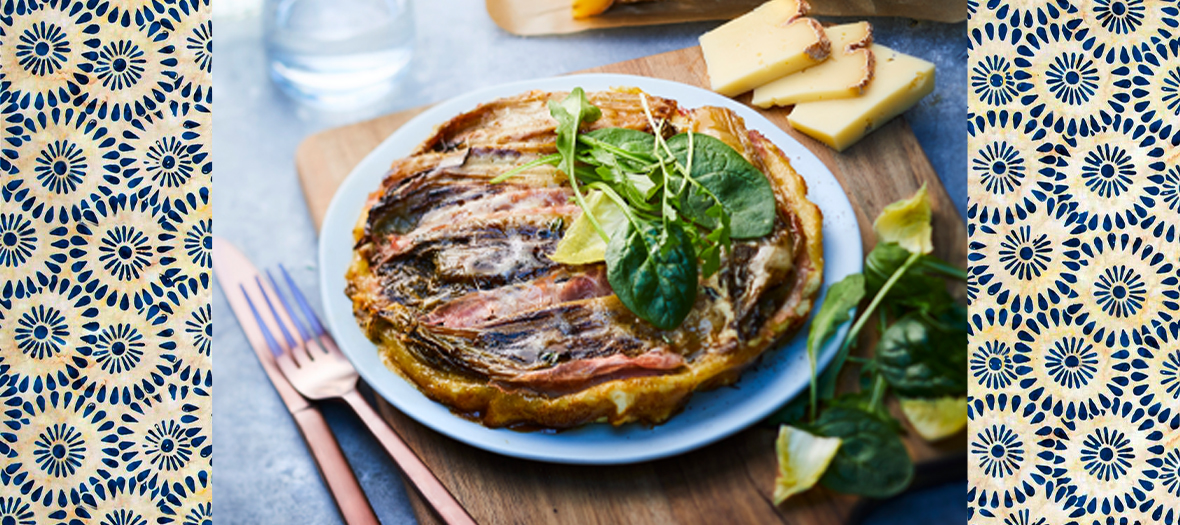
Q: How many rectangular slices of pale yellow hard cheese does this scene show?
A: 3